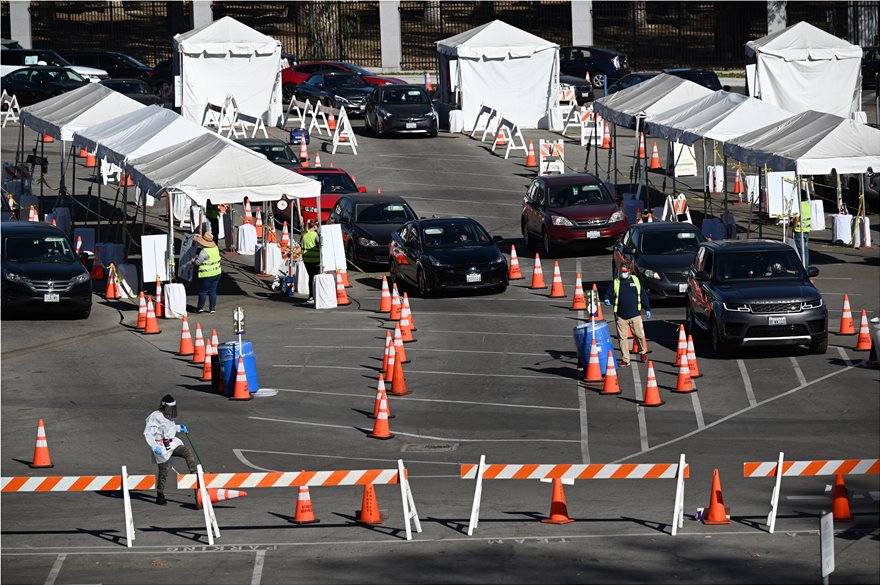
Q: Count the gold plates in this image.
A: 0